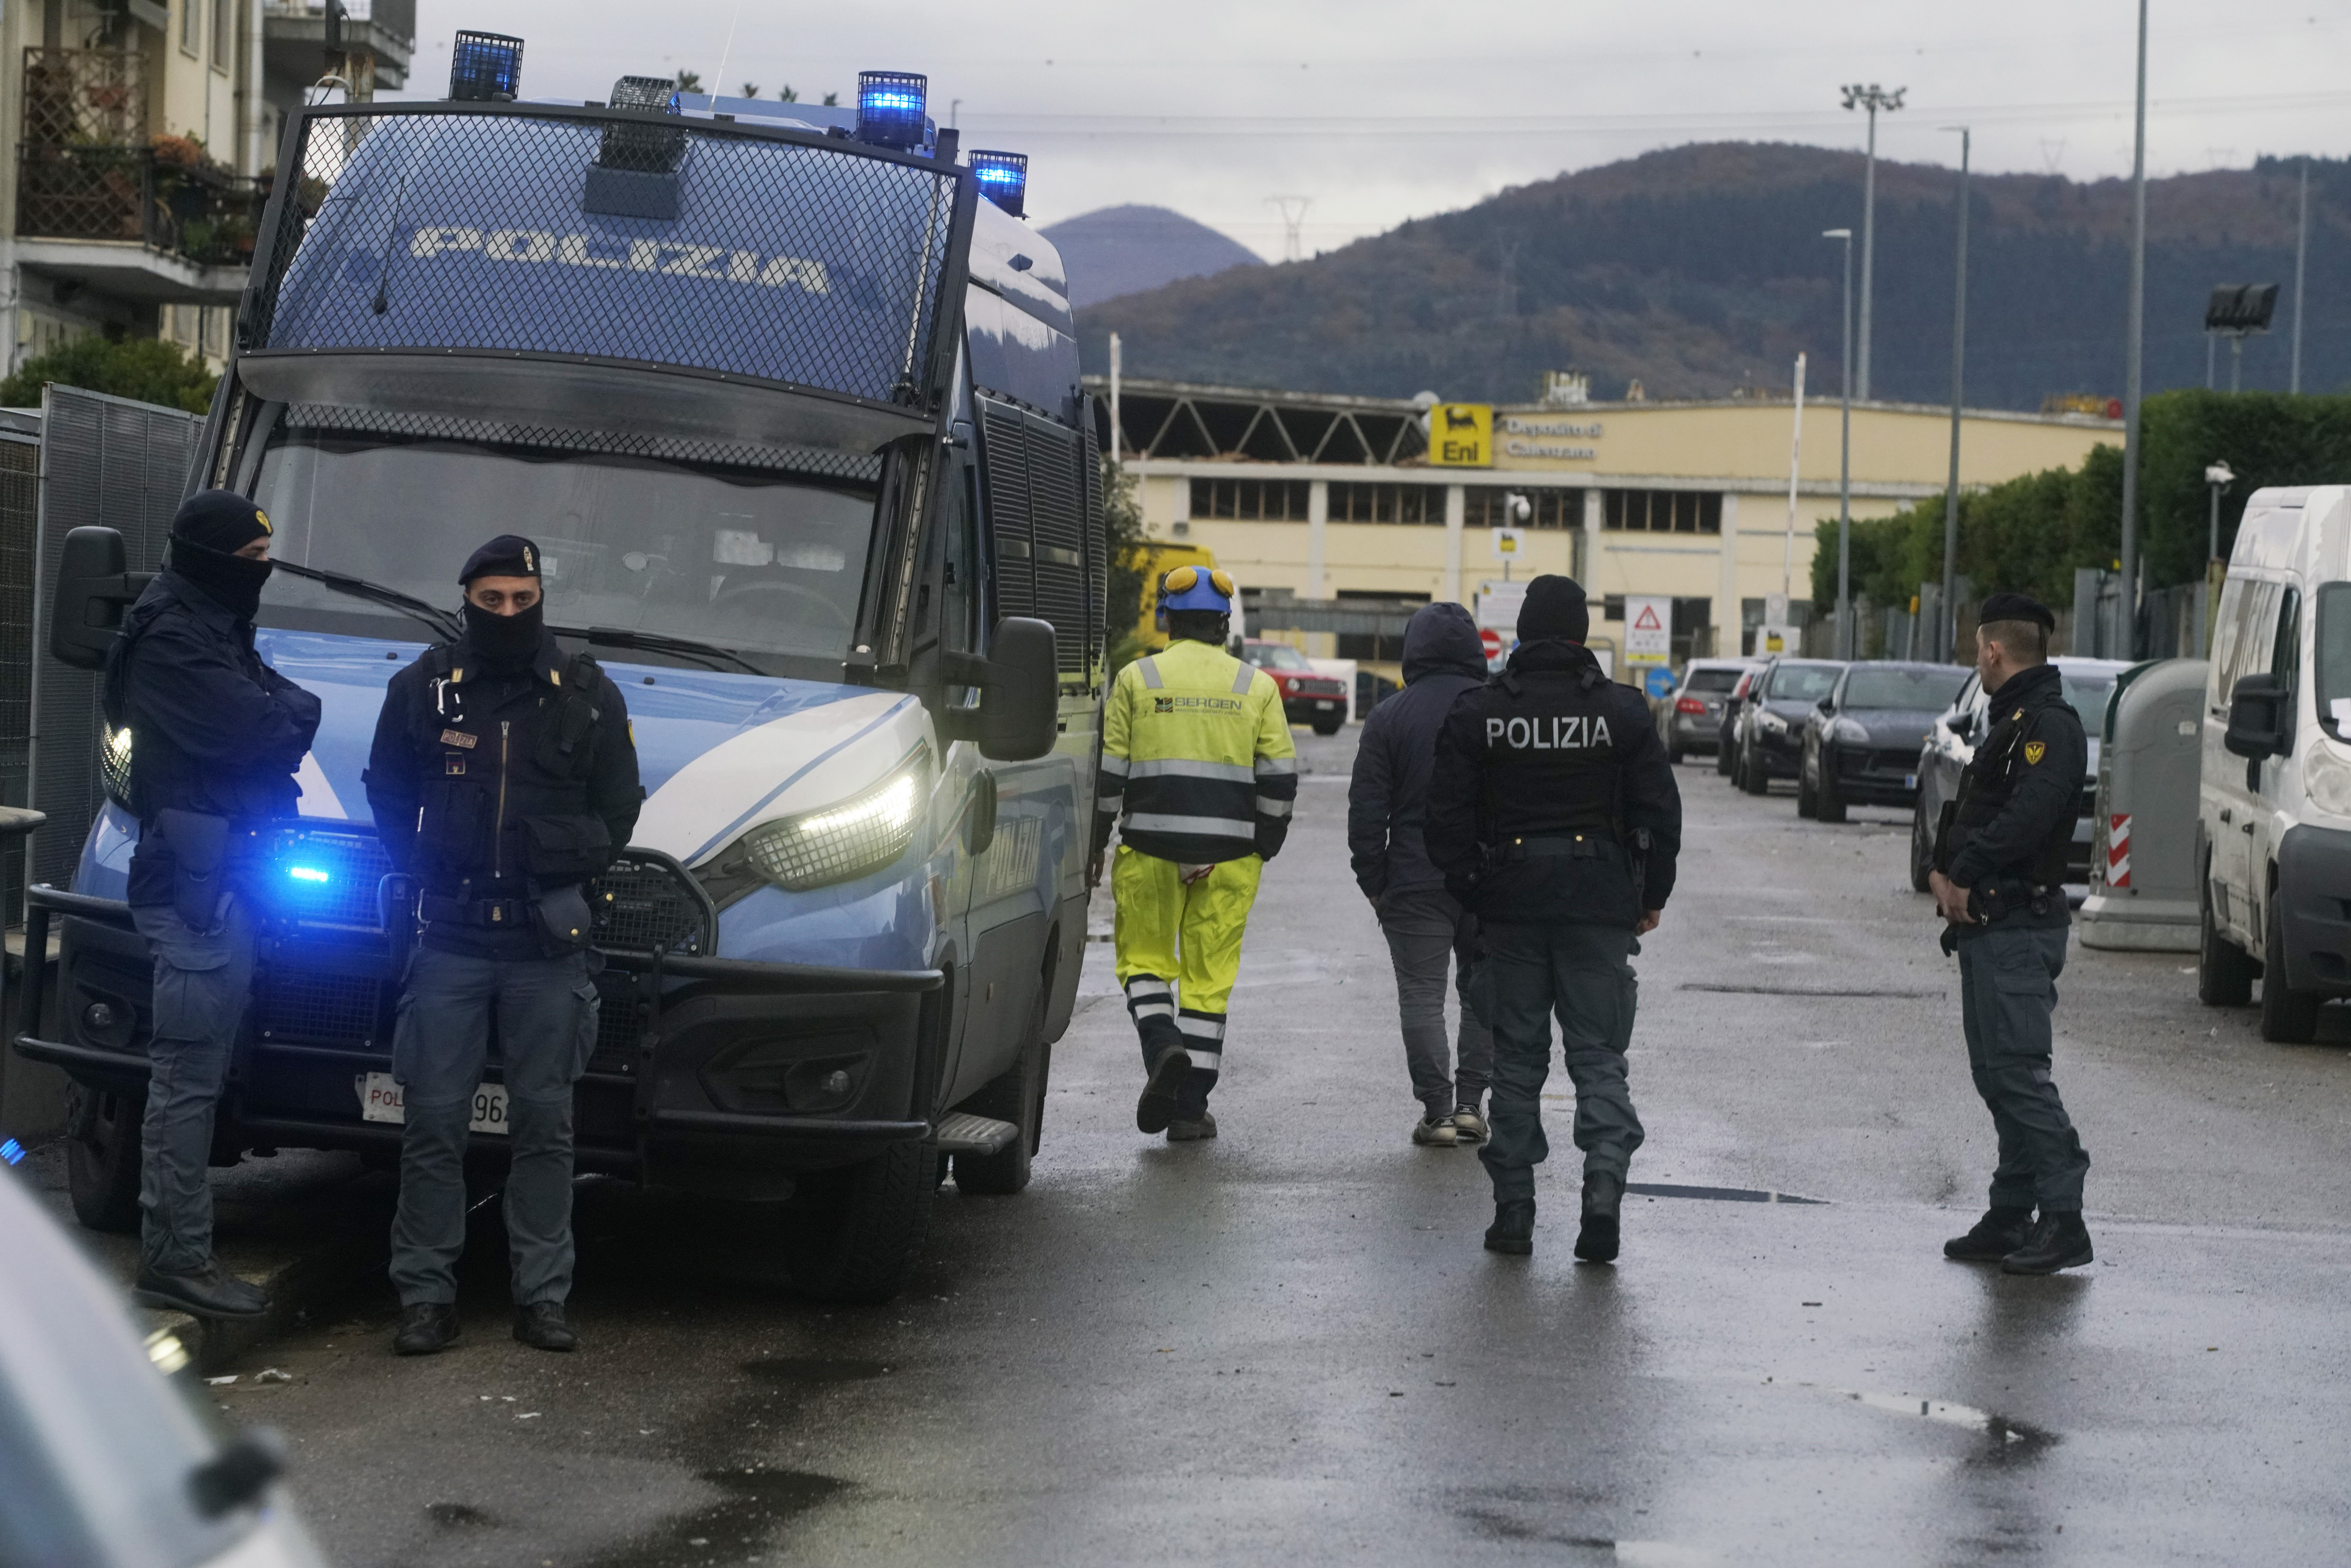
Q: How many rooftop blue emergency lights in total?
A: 3